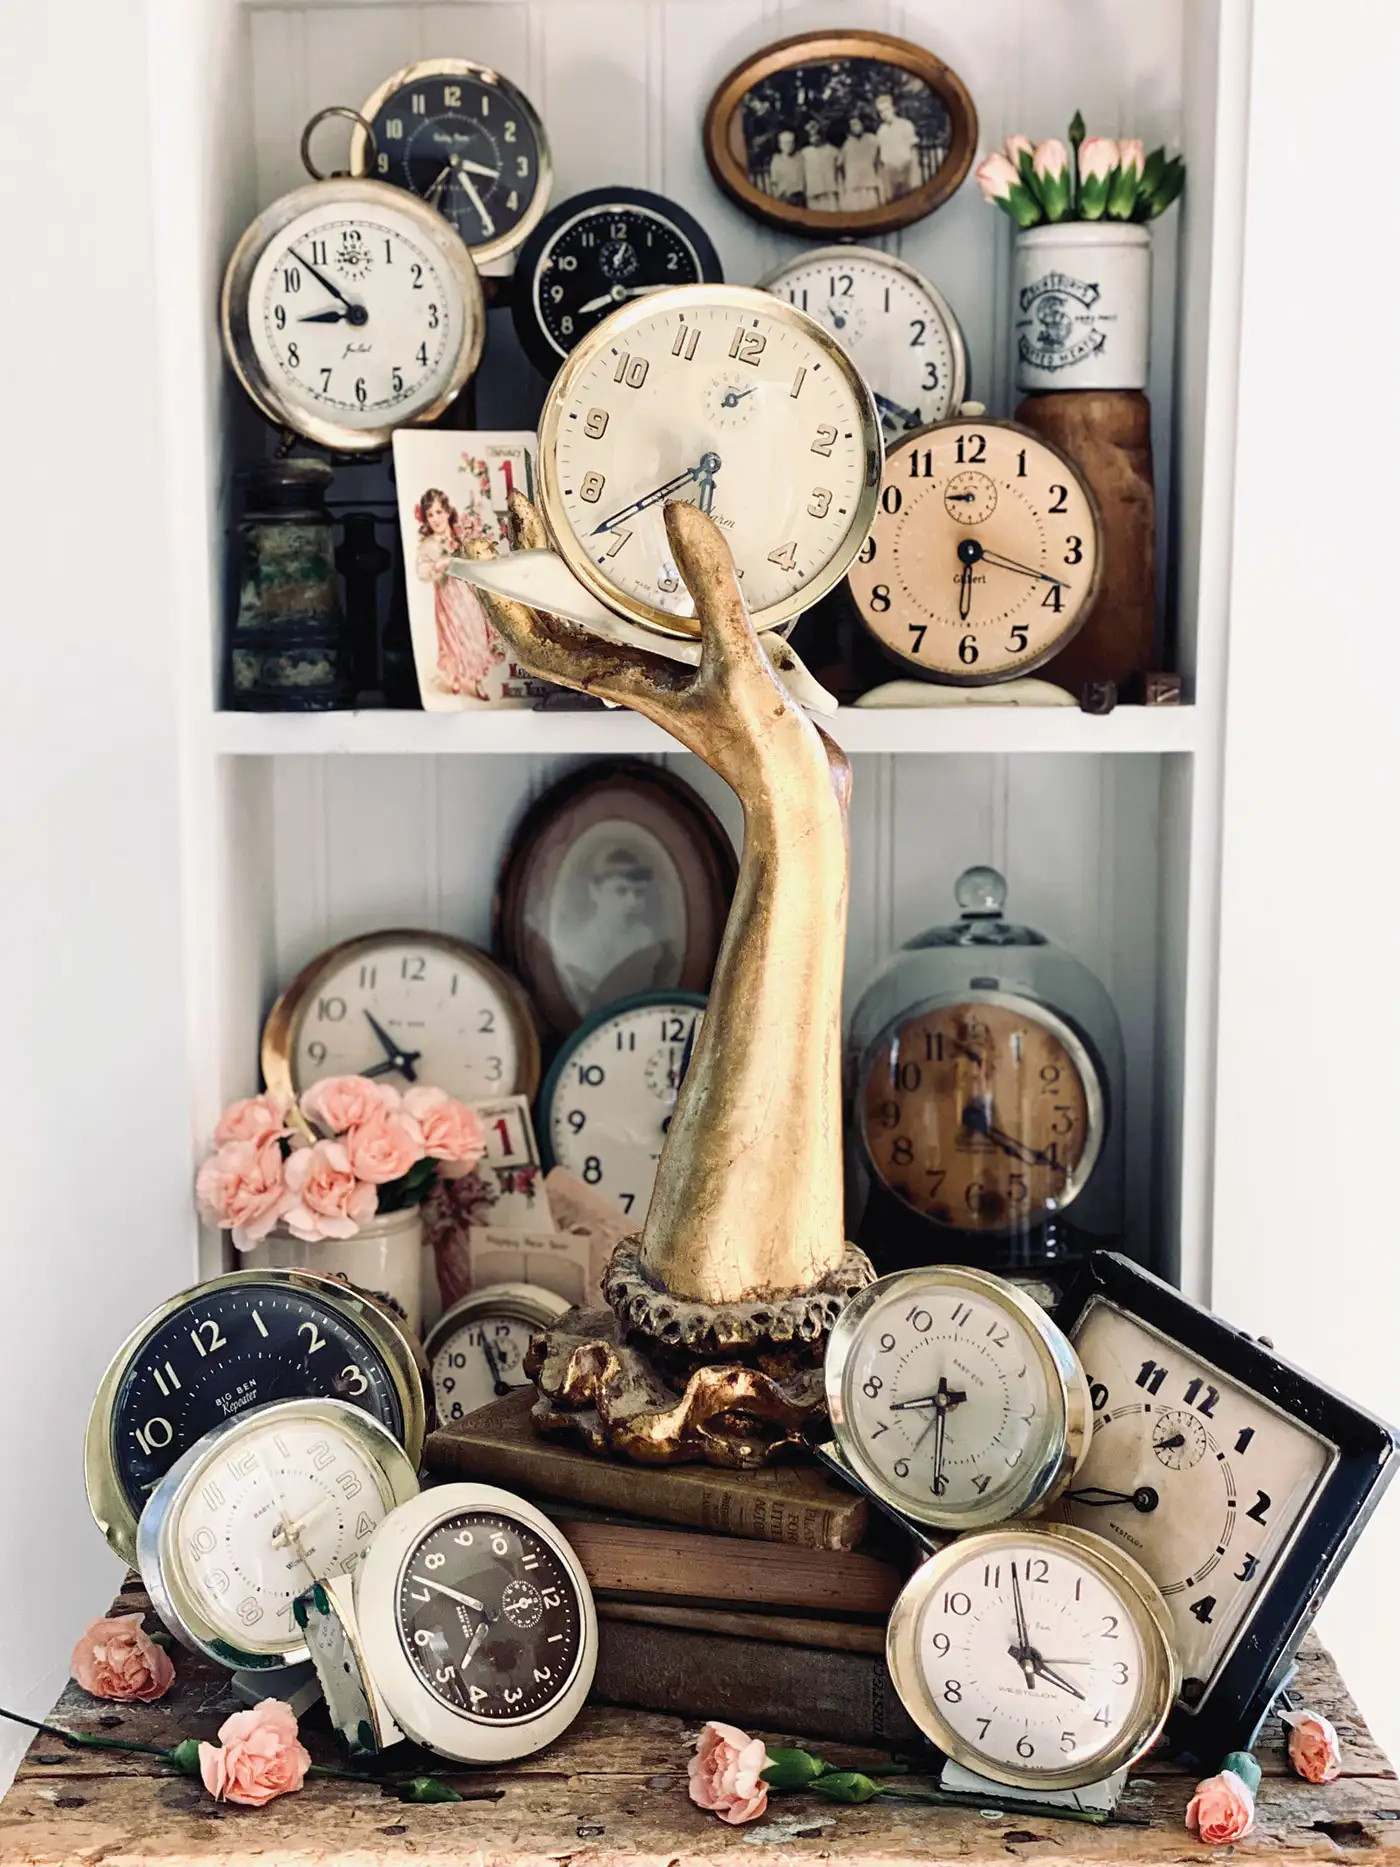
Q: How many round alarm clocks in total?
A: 15